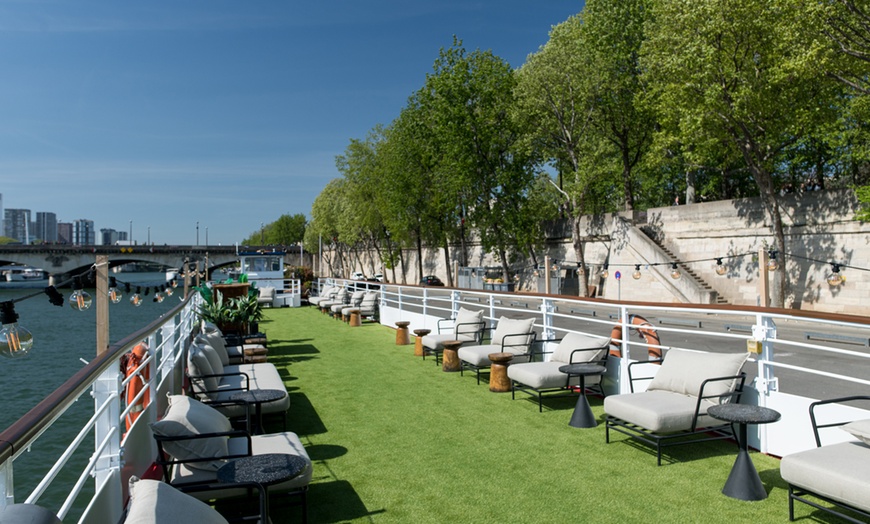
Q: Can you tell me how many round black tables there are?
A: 4